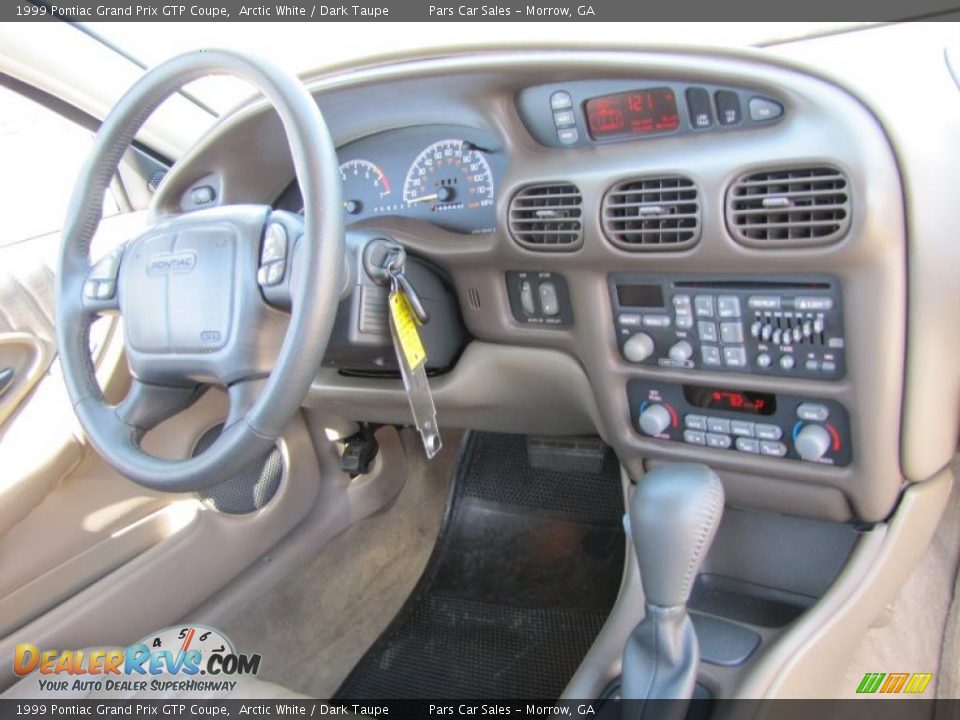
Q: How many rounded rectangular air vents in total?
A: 3